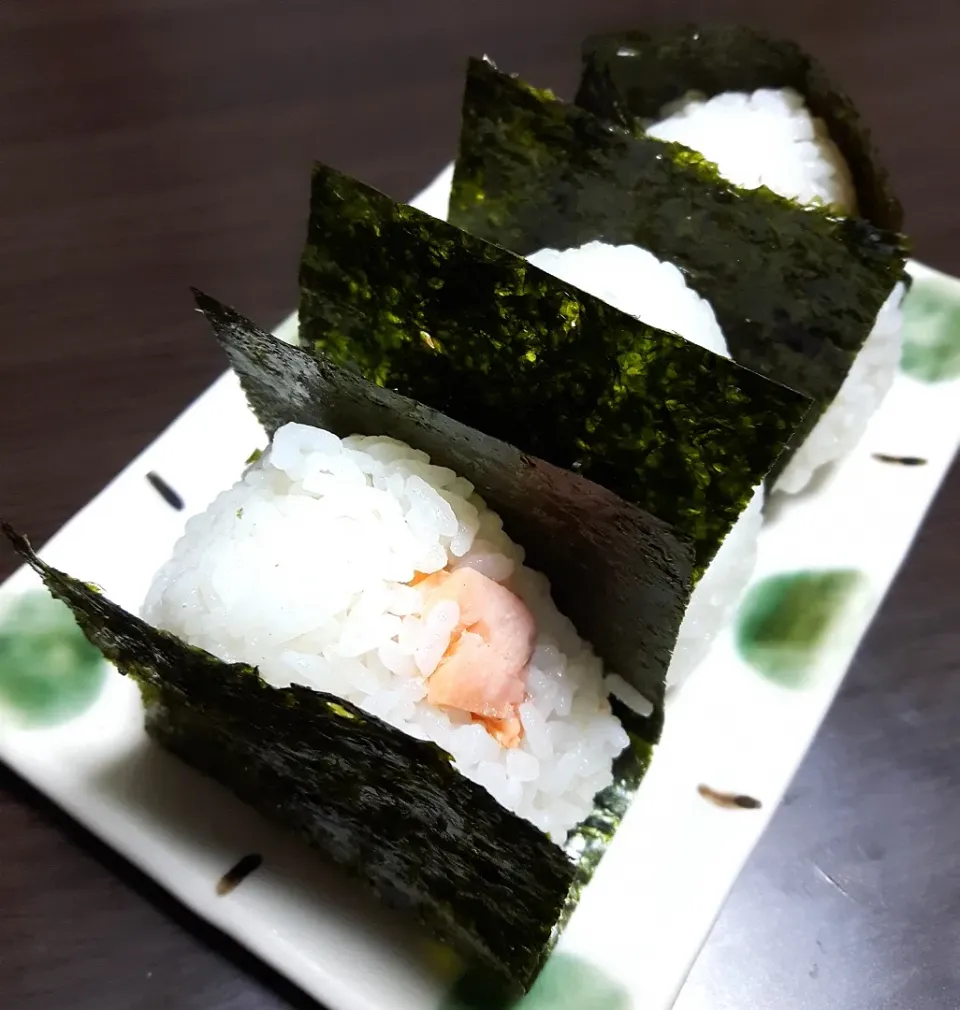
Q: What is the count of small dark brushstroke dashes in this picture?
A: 4